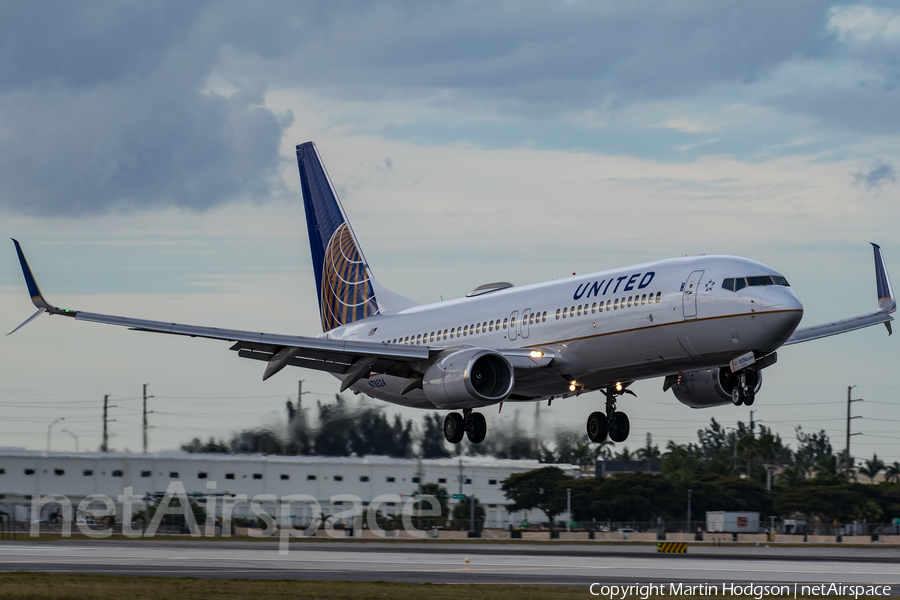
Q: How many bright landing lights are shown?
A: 3